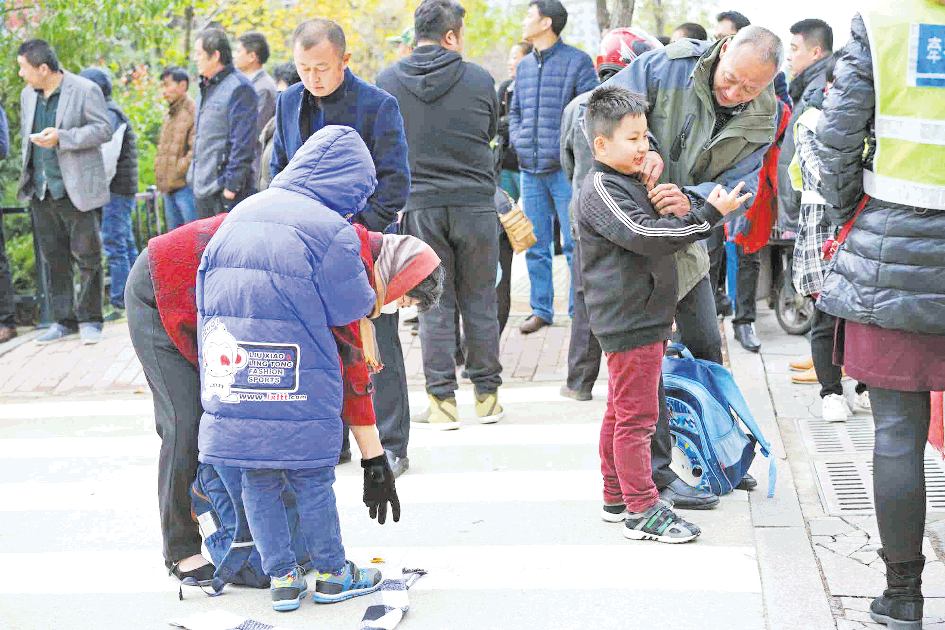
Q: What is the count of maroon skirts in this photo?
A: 1